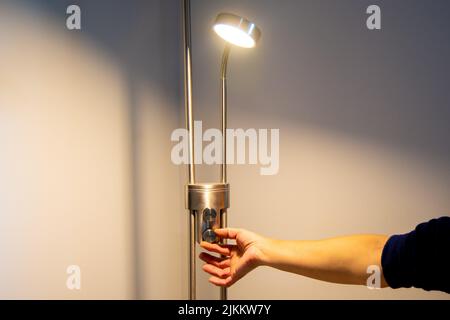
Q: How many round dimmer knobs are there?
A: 2